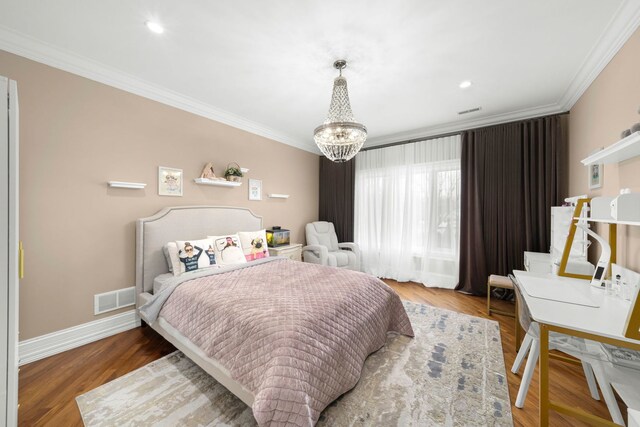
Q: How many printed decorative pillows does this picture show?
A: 3